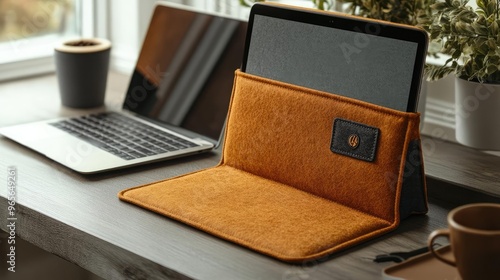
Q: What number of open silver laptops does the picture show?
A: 1